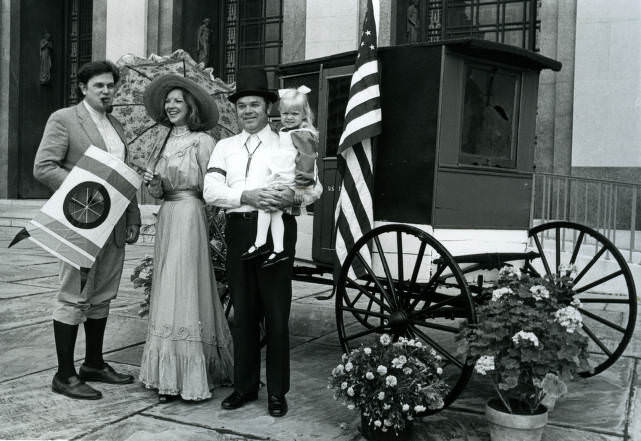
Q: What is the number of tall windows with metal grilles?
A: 3